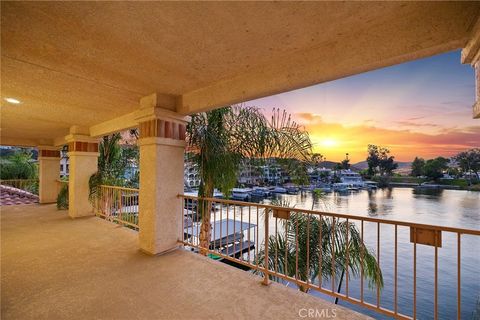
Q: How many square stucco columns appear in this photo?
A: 3